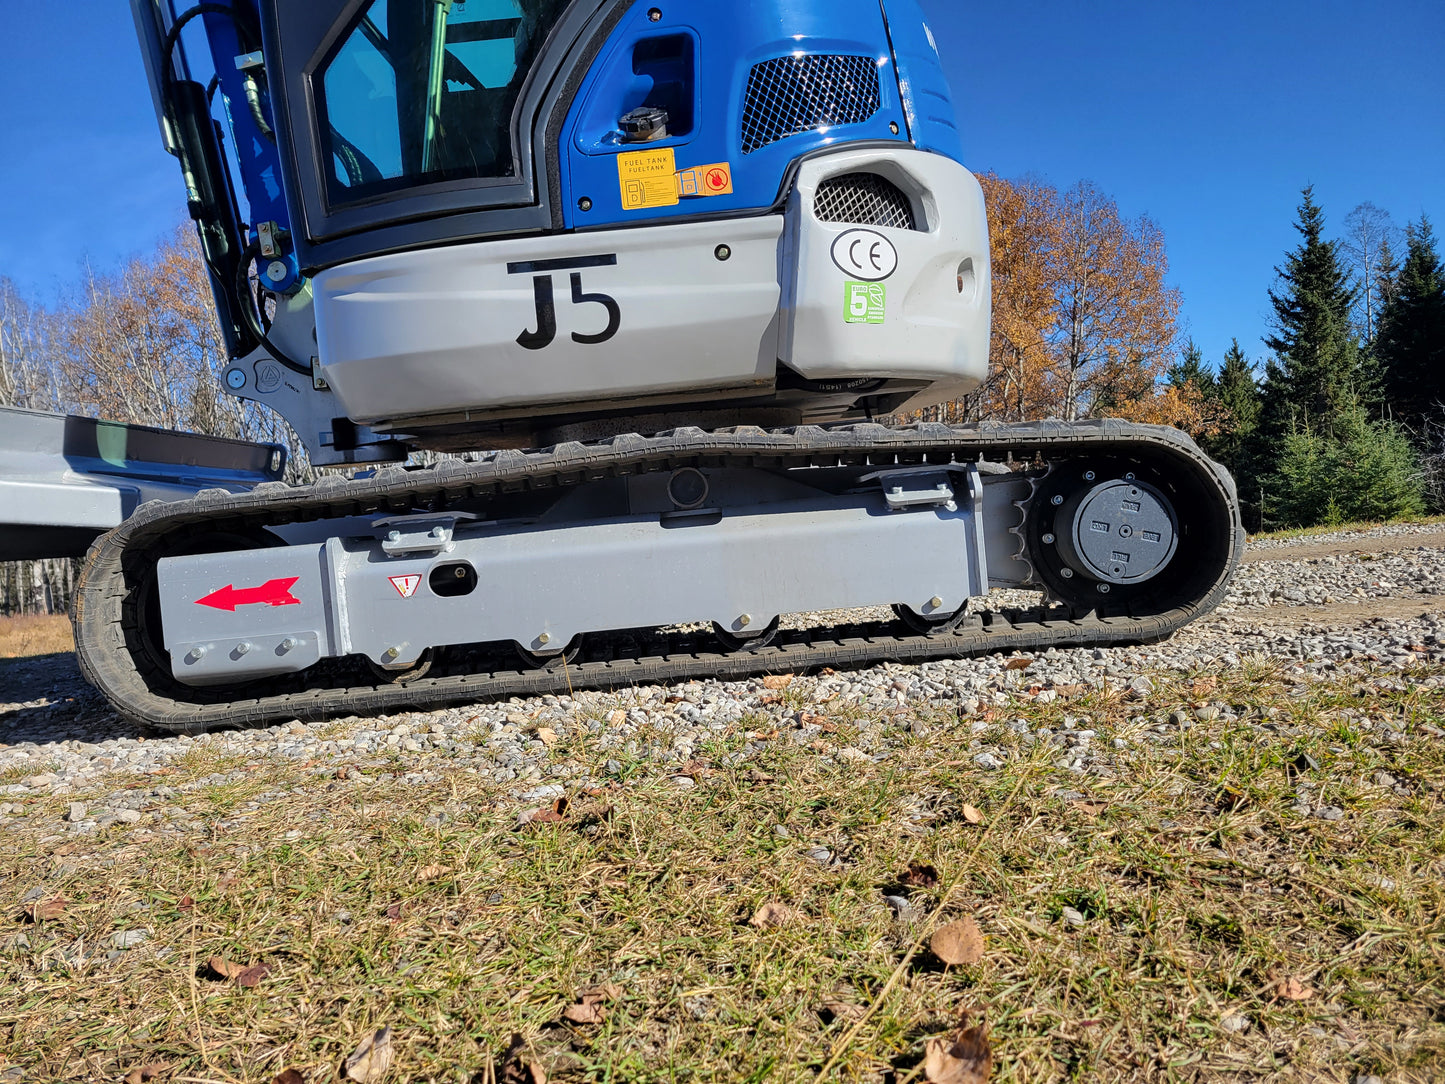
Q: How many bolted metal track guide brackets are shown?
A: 2